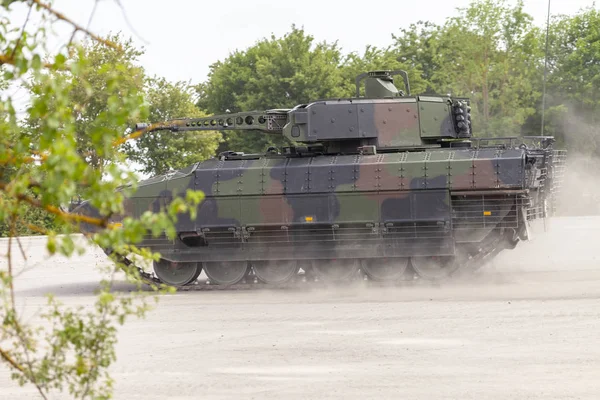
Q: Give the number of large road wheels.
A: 6